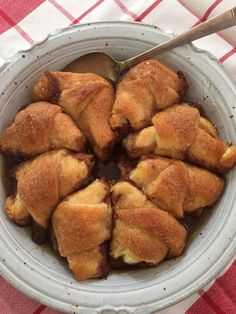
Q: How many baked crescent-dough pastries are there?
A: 8